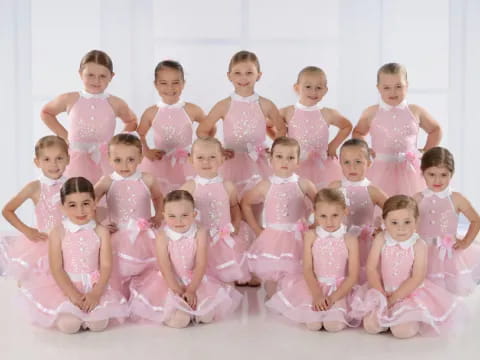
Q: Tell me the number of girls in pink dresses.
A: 15